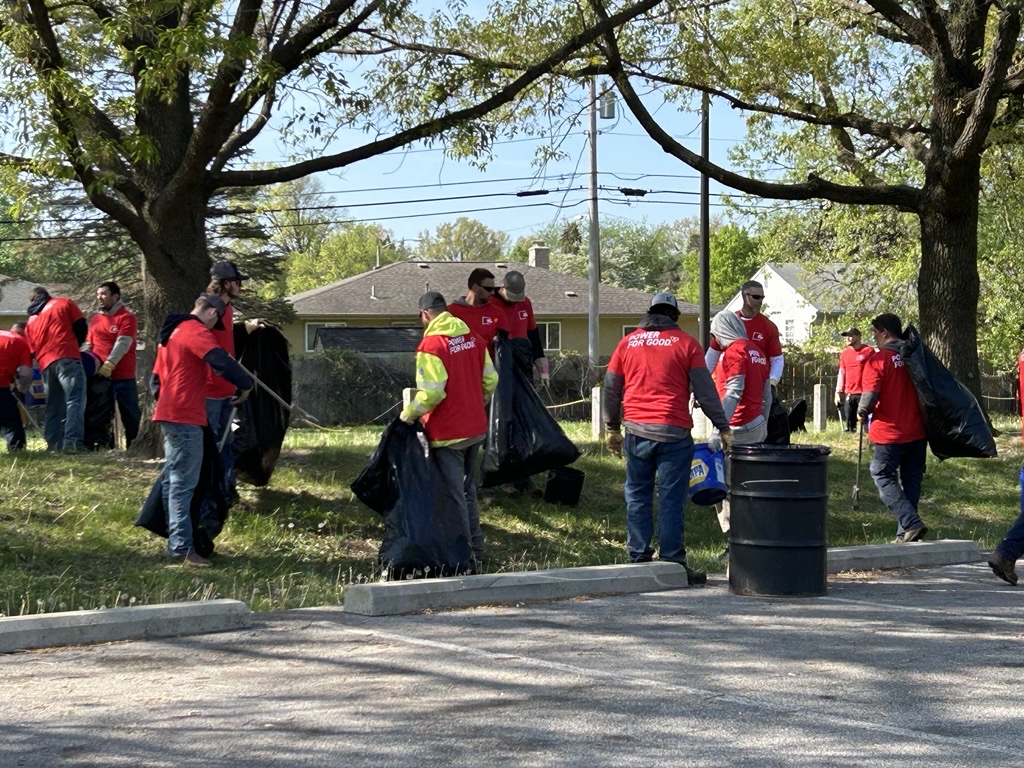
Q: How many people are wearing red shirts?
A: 14